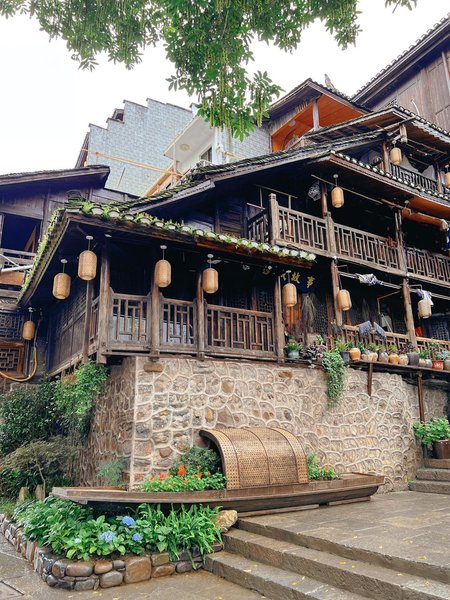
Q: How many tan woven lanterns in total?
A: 11